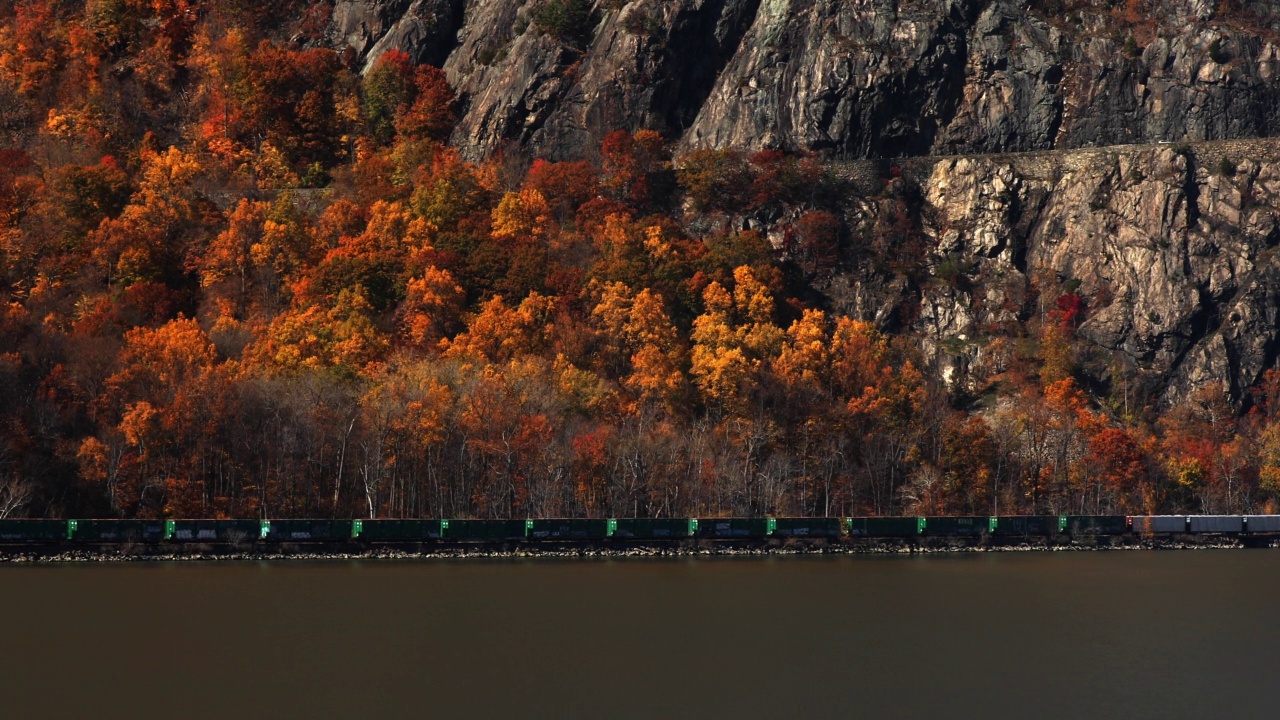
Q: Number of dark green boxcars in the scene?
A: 14